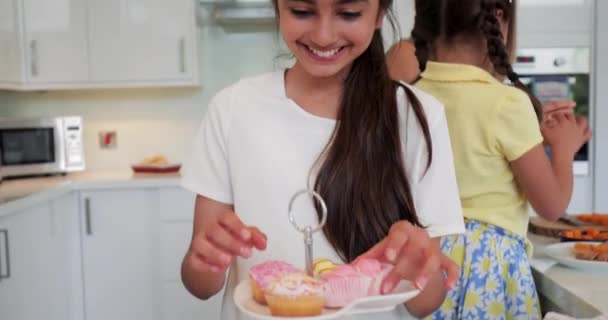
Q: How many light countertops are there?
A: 2